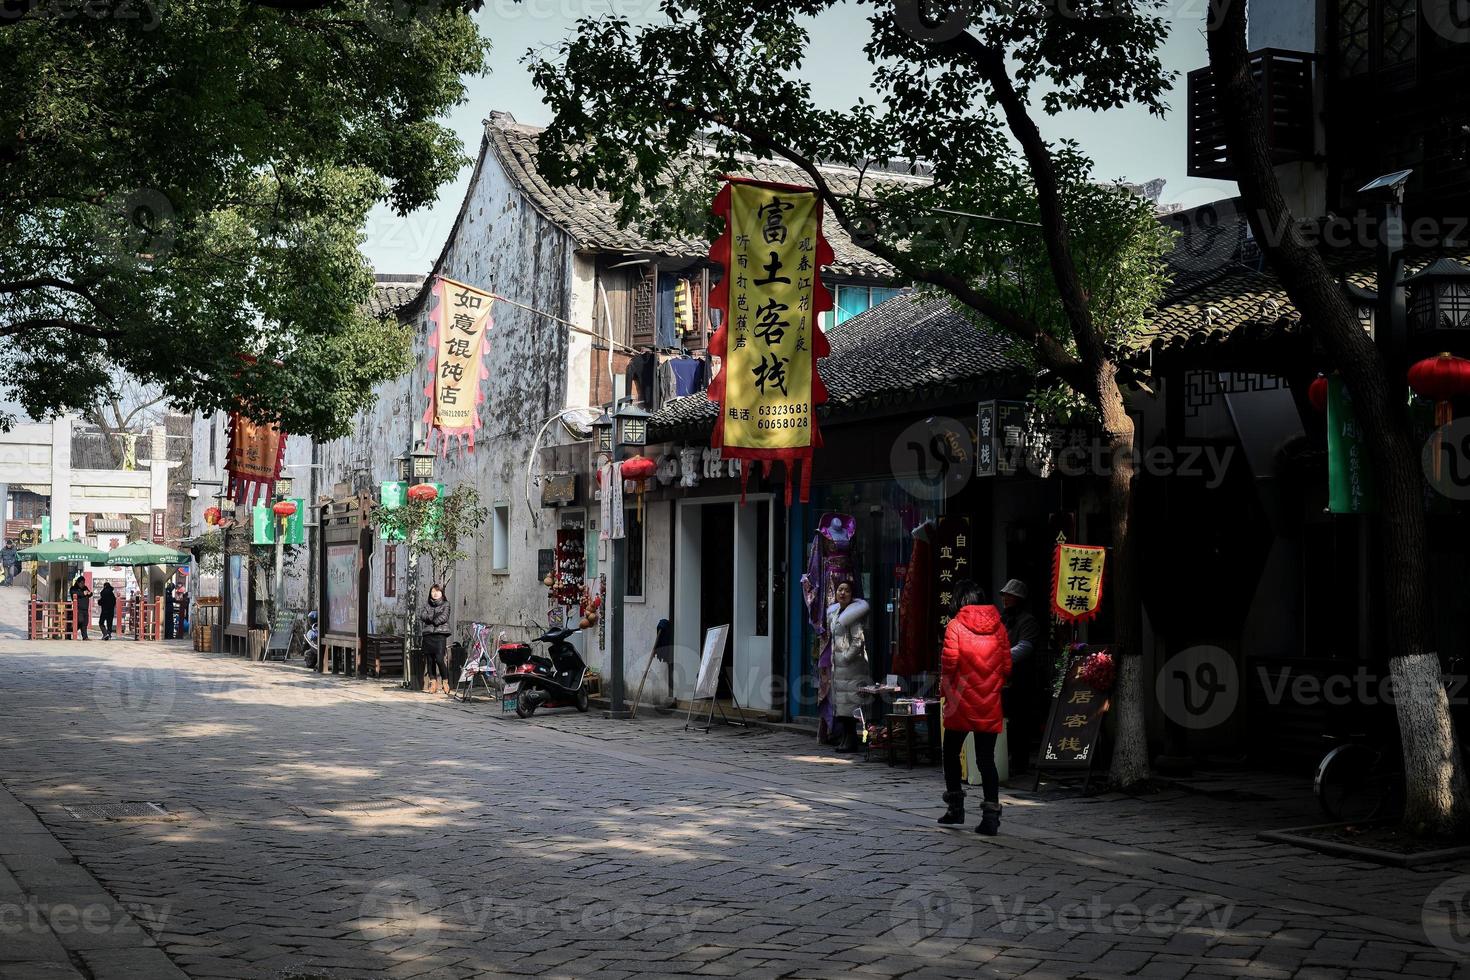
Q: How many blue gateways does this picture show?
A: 1